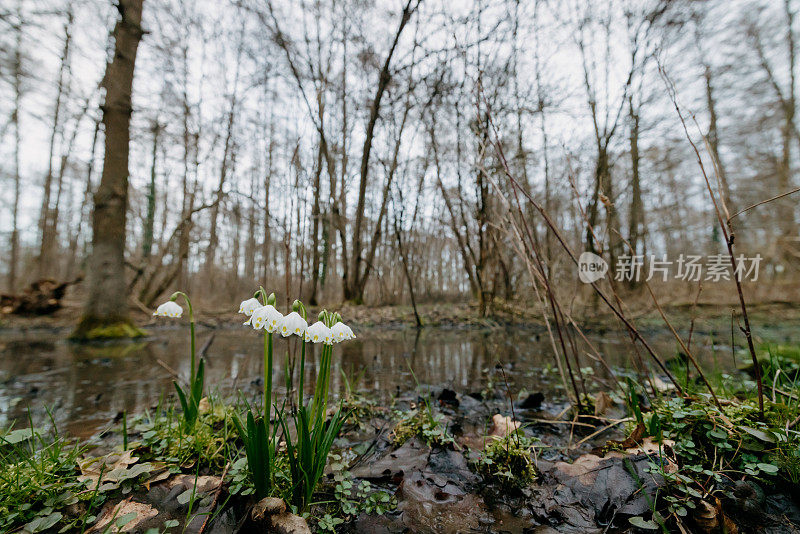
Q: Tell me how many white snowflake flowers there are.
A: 6